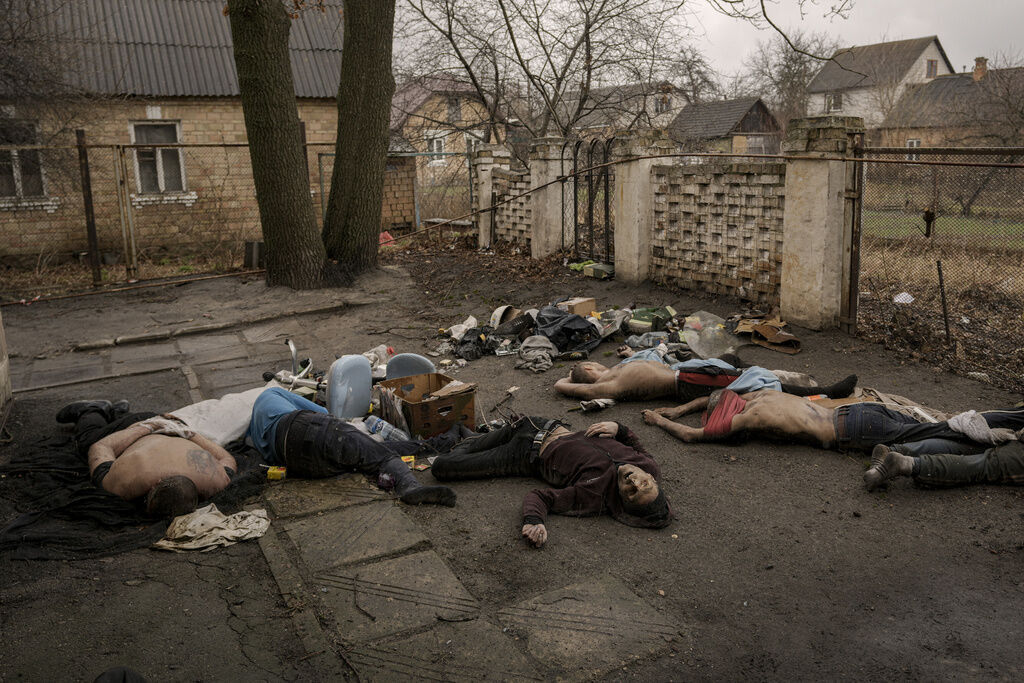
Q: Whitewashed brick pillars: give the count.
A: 4